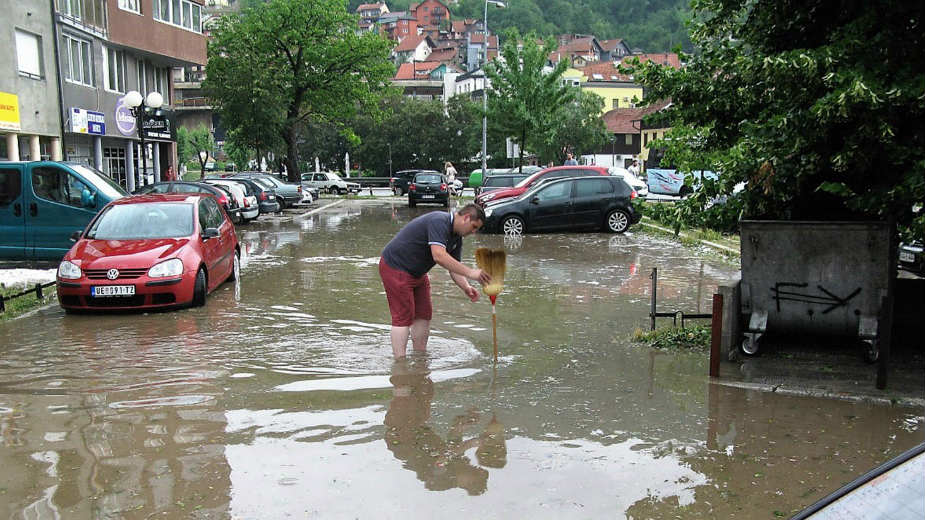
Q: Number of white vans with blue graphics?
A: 1